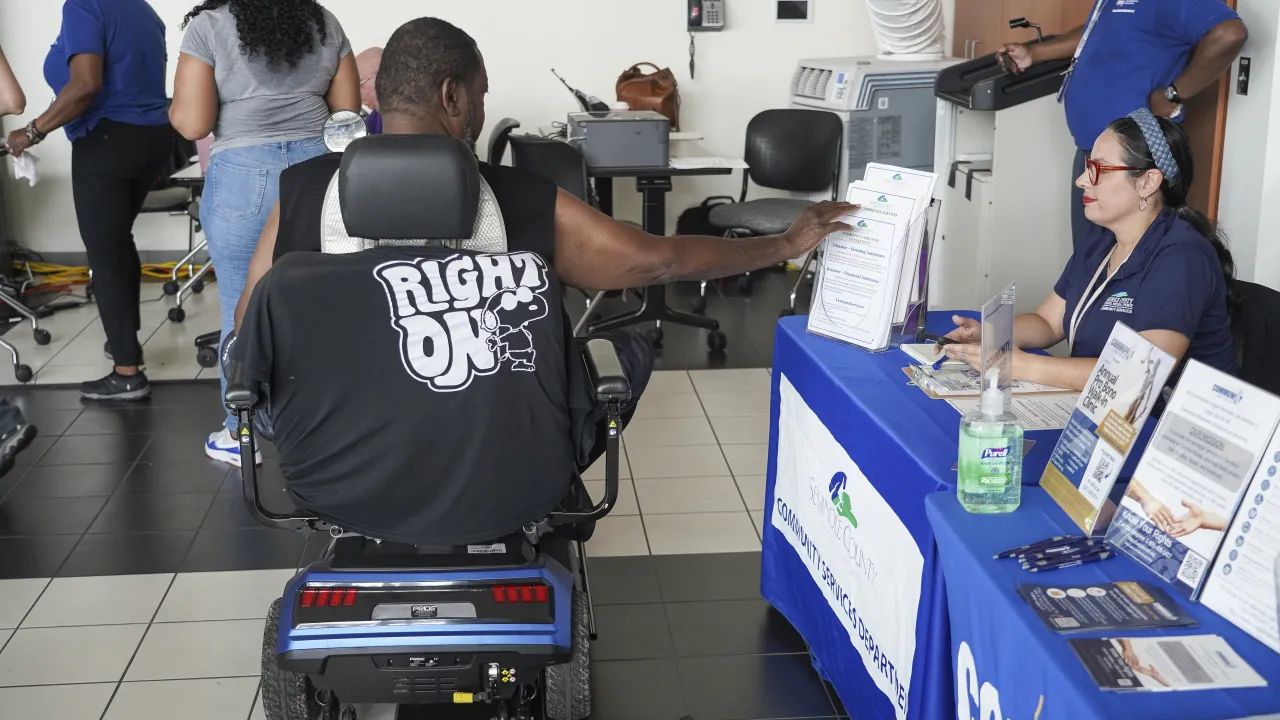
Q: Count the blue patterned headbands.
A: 1